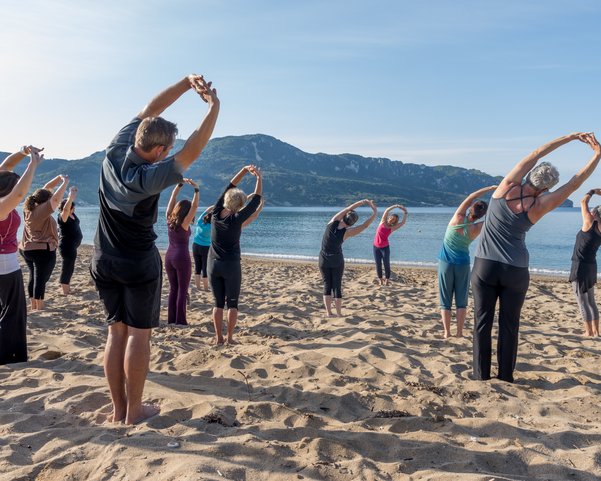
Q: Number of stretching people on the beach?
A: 12